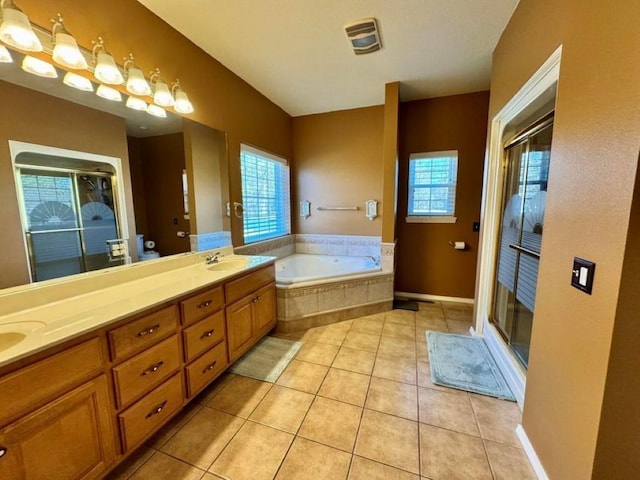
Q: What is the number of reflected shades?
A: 6